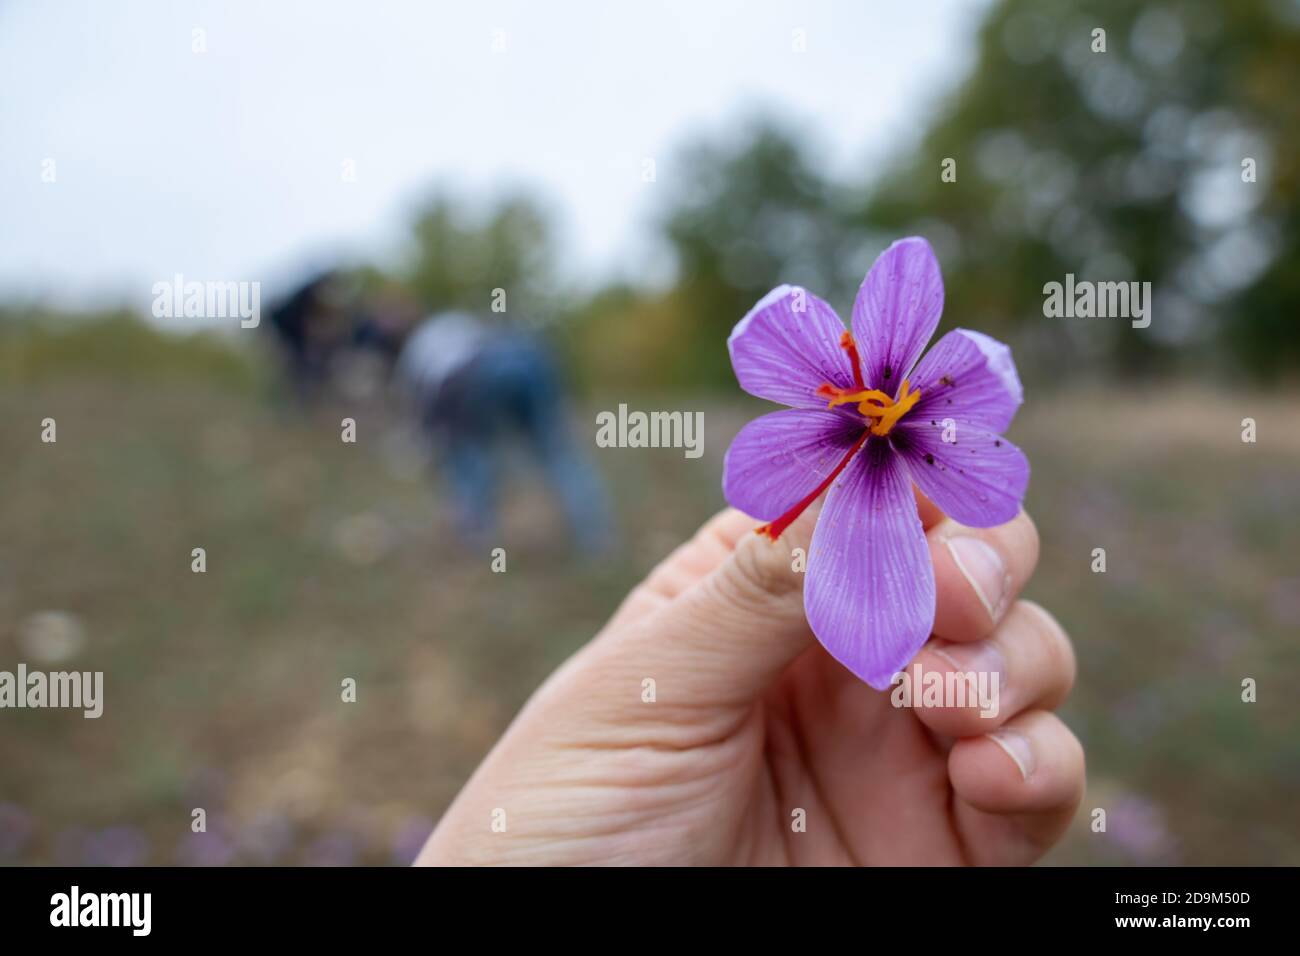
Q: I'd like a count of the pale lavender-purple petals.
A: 6